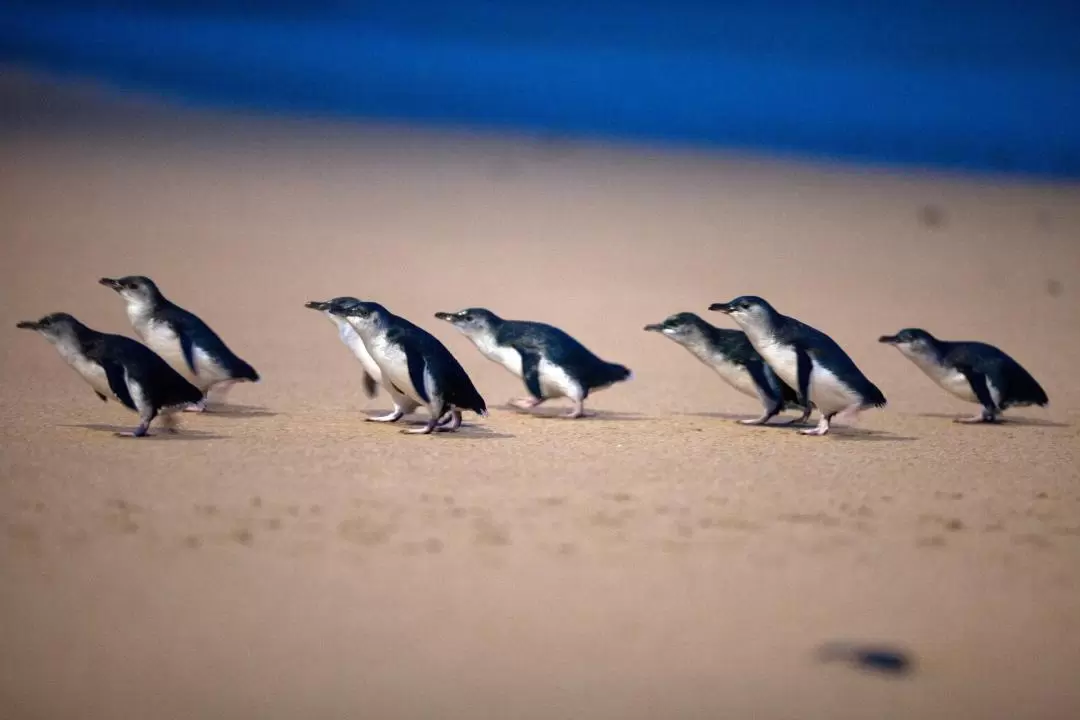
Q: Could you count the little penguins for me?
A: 8